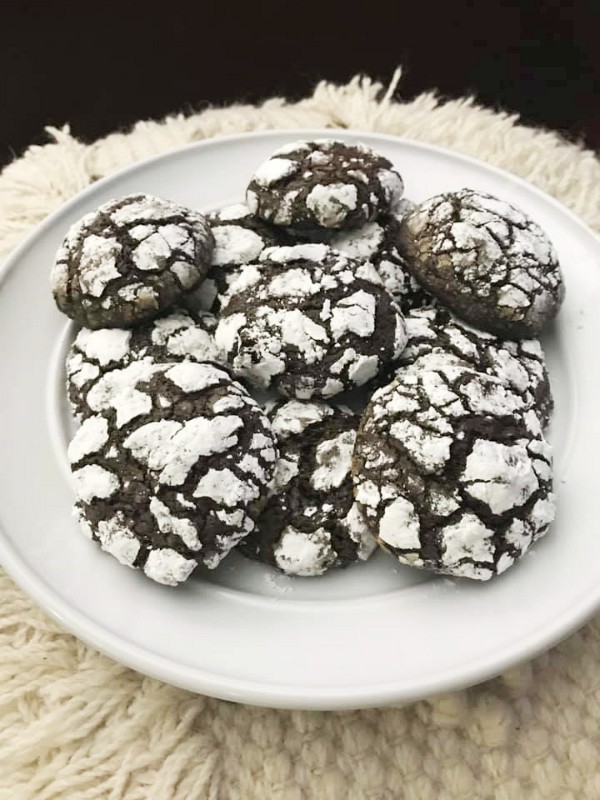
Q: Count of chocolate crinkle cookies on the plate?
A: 11